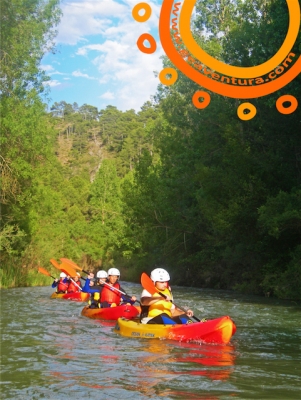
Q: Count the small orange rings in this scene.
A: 6